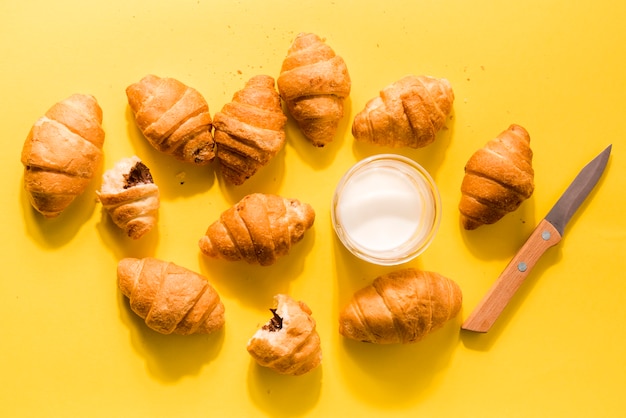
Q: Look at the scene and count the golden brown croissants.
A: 11